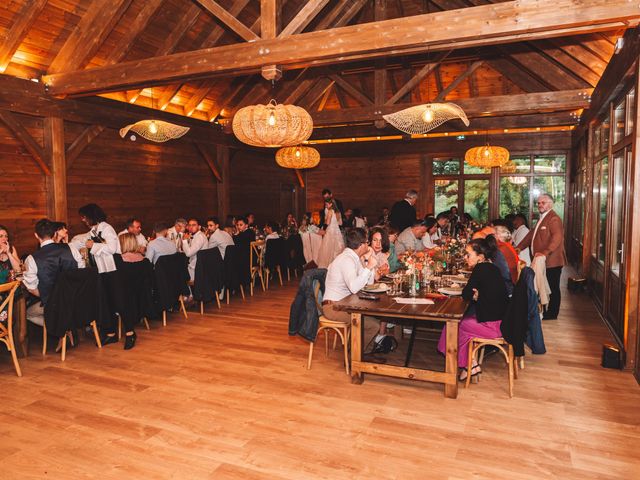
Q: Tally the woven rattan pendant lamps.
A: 5